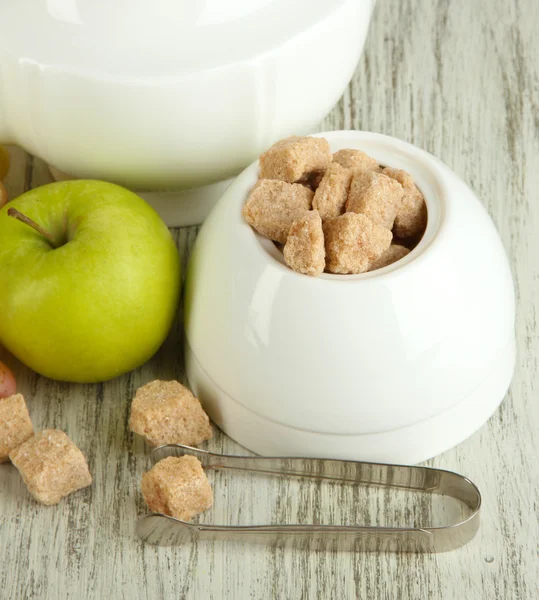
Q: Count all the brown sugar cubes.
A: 13